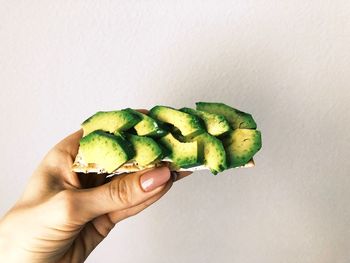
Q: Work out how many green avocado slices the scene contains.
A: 10